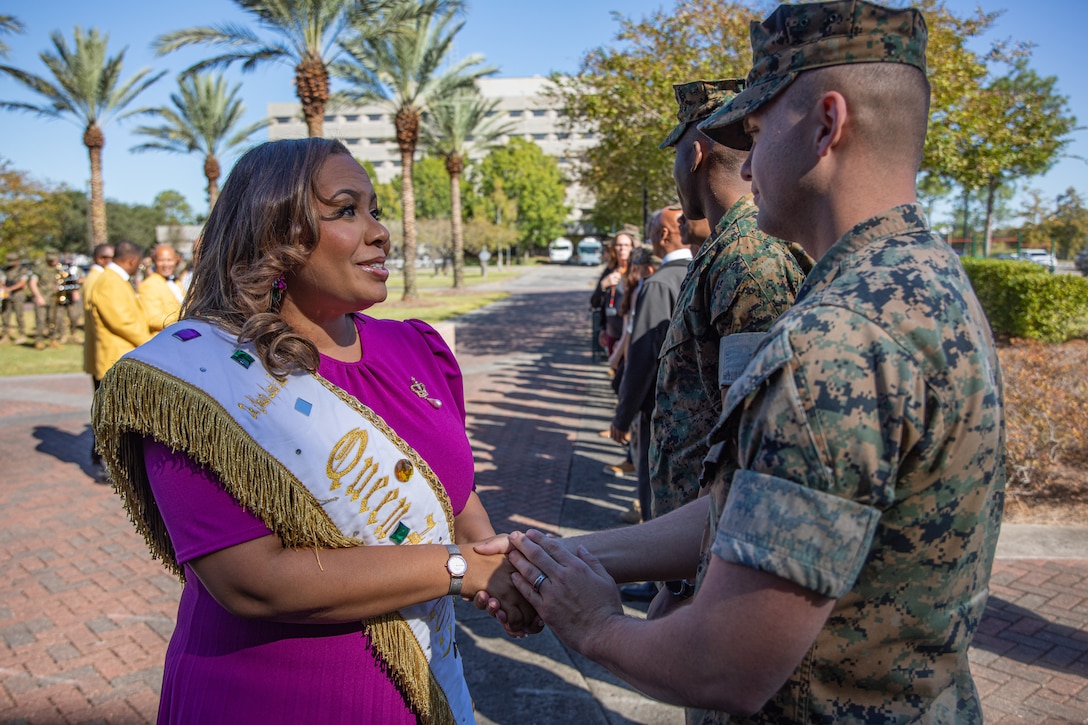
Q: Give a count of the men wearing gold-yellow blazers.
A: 3